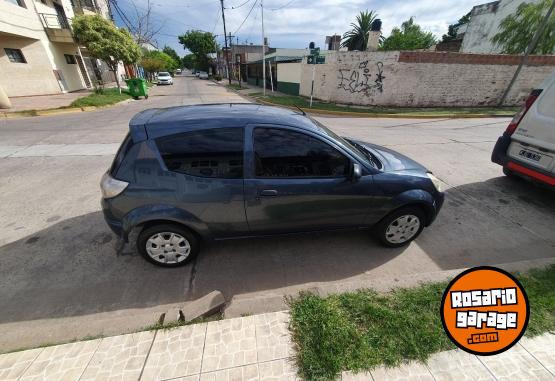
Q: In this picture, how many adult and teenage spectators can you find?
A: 0